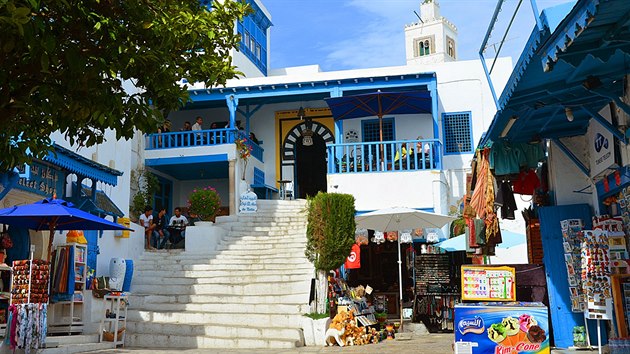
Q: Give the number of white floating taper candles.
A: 0